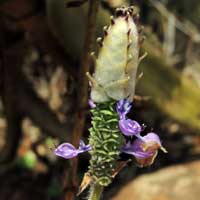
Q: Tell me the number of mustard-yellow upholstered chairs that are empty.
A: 0